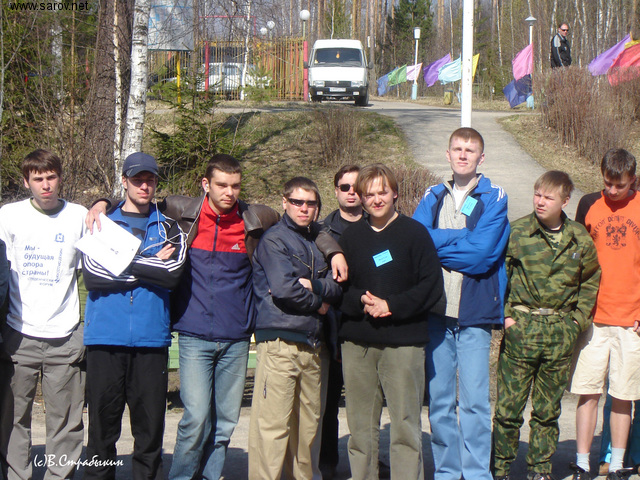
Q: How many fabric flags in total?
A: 11